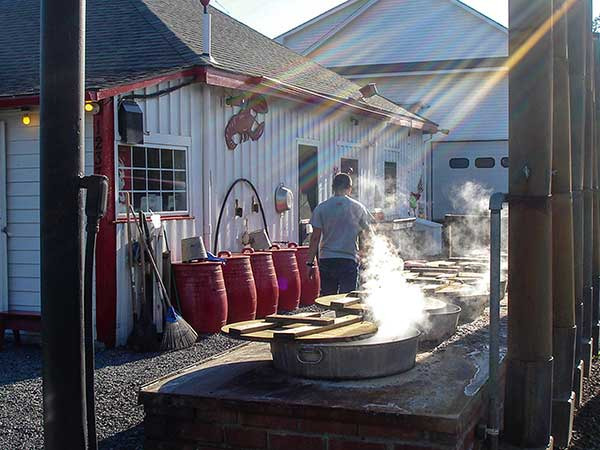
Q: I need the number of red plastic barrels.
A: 5